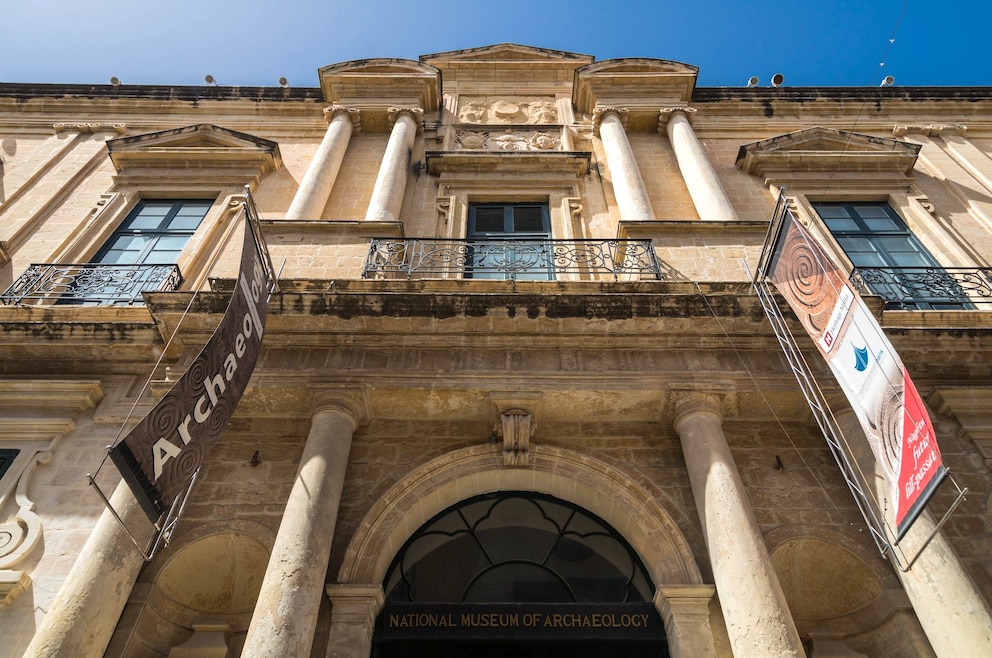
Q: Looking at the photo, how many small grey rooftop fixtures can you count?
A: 6